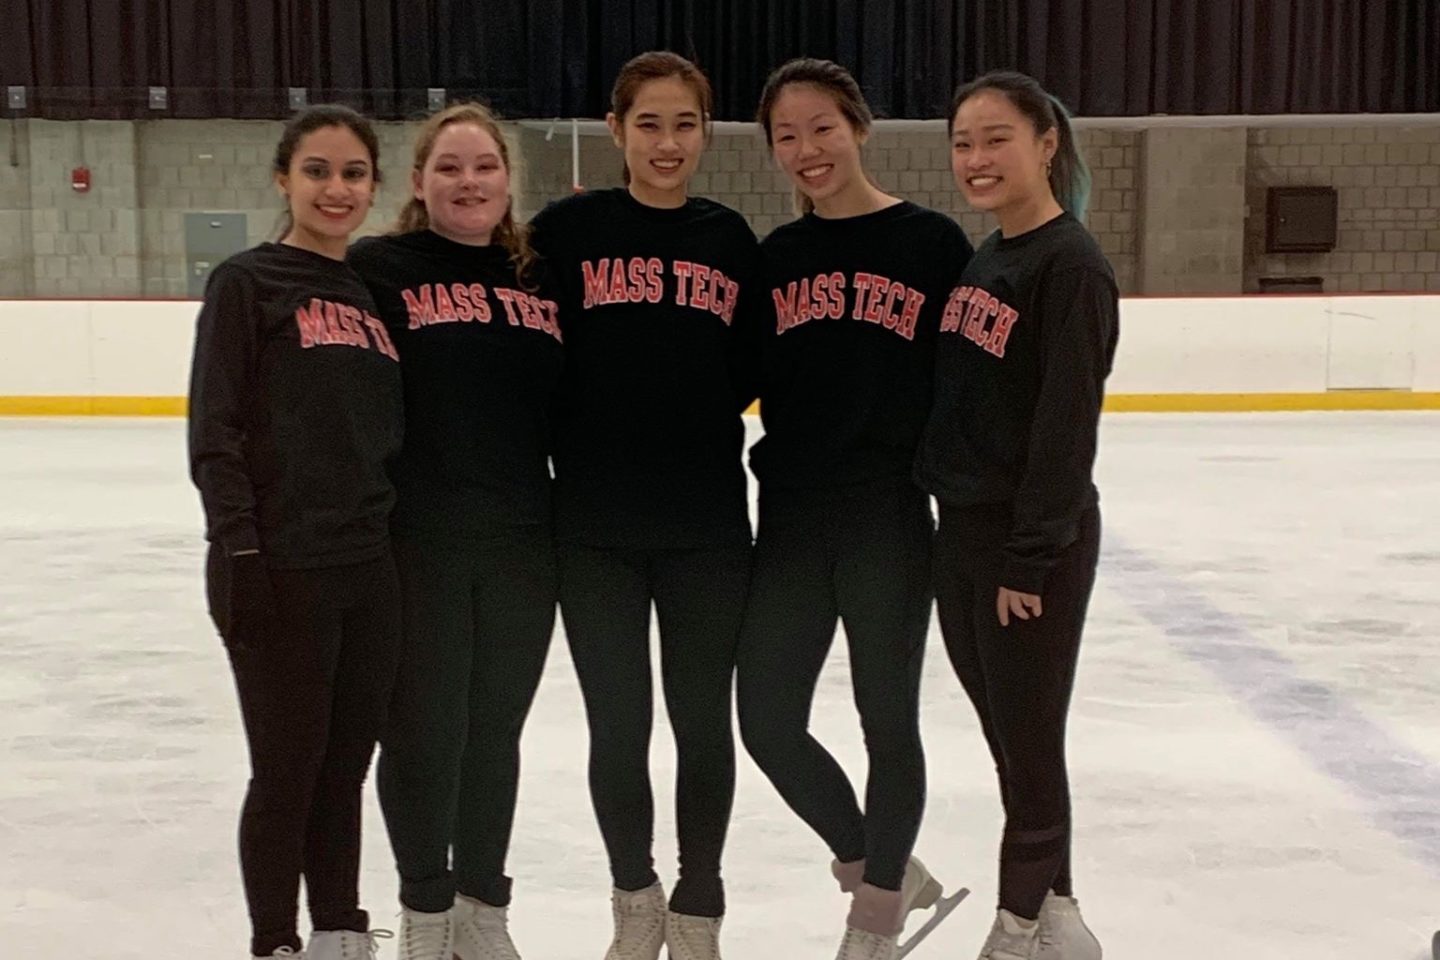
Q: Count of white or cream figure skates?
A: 10